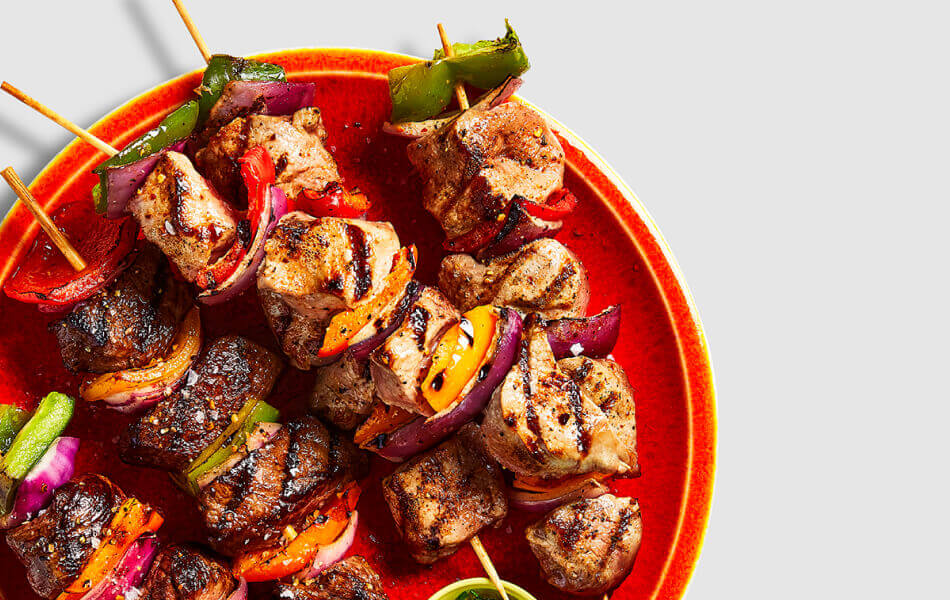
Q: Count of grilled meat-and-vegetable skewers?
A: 5